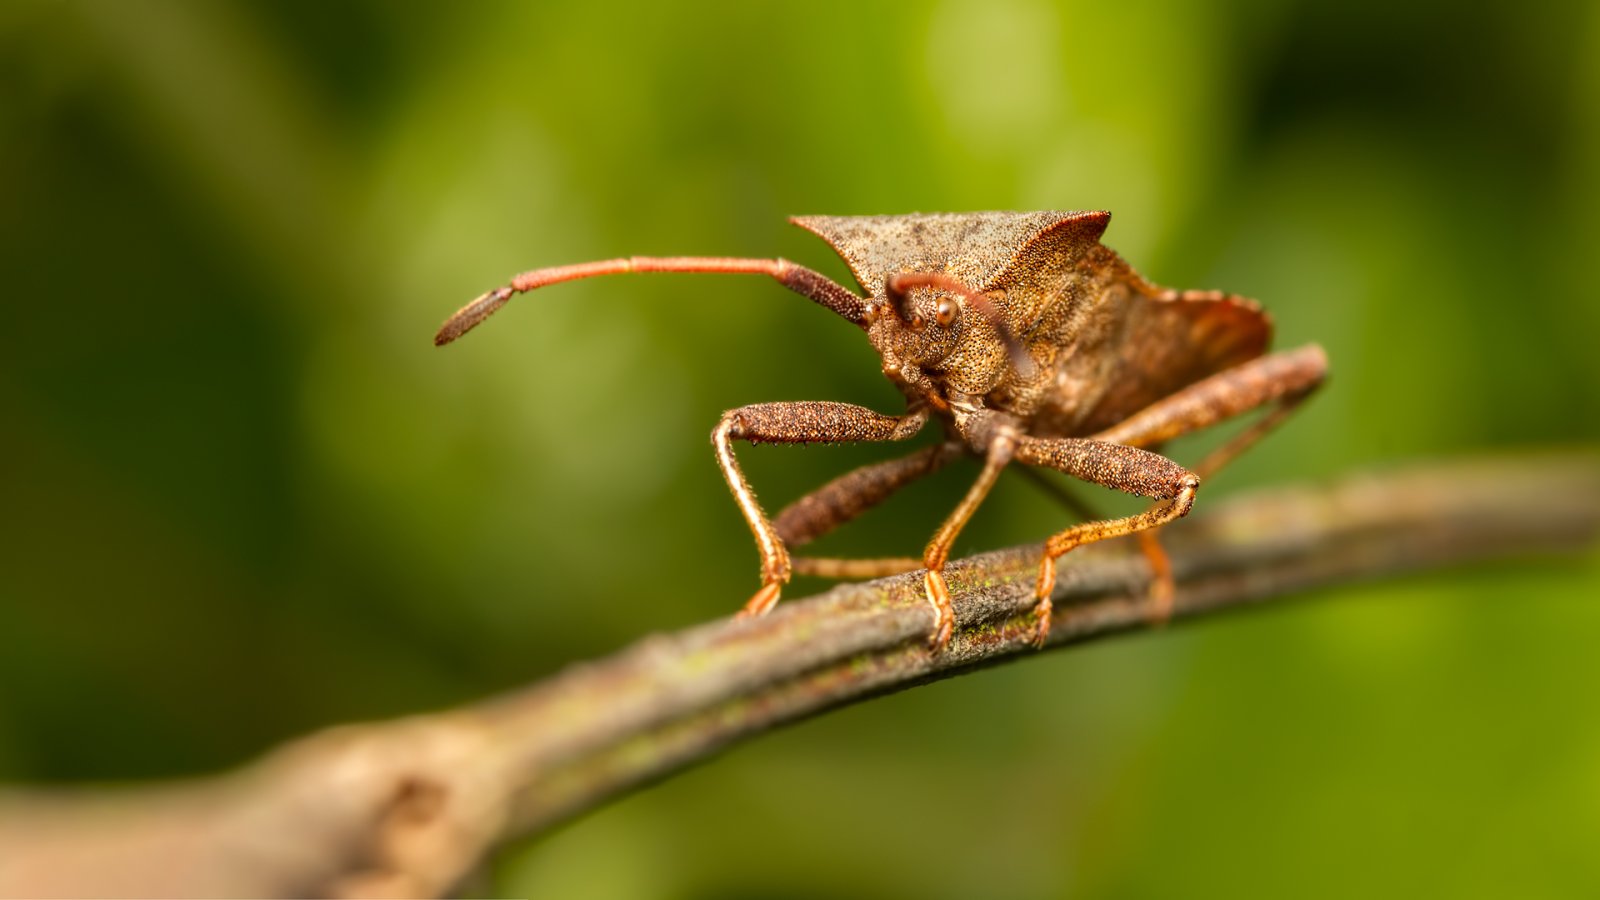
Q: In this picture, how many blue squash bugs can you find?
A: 0